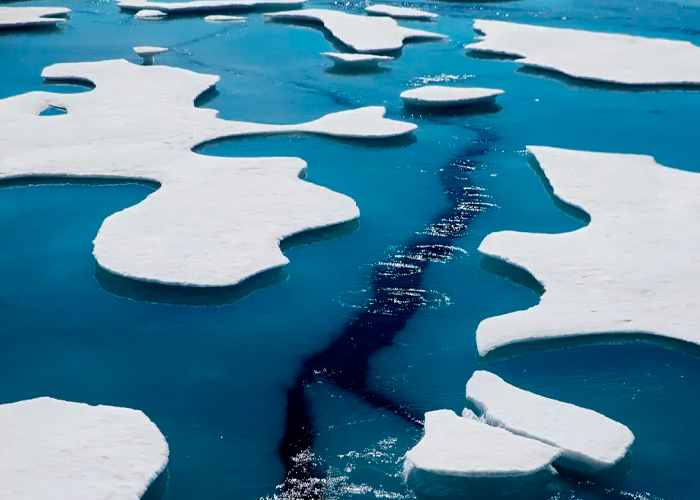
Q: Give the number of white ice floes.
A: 15